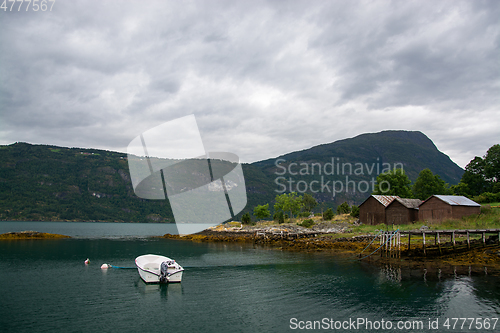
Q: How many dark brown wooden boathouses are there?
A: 3